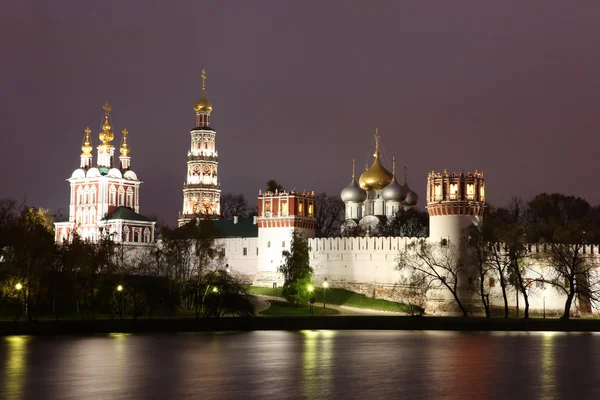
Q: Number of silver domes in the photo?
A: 3